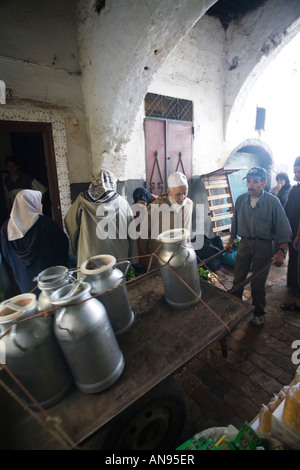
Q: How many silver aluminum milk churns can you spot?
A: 5